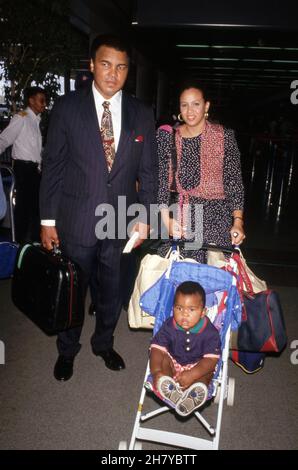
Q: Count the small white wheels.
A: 4